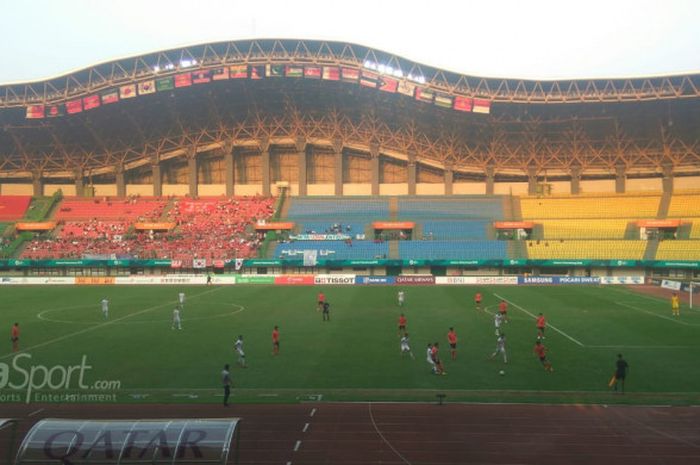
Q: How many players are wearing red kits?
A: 10